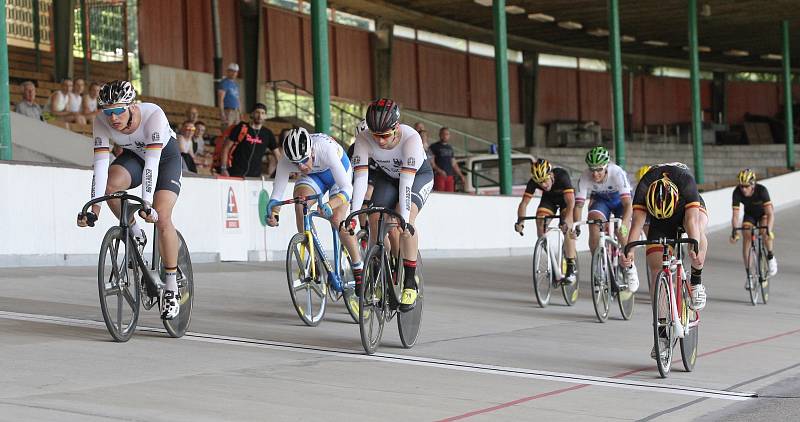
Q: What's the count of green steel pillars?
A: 6